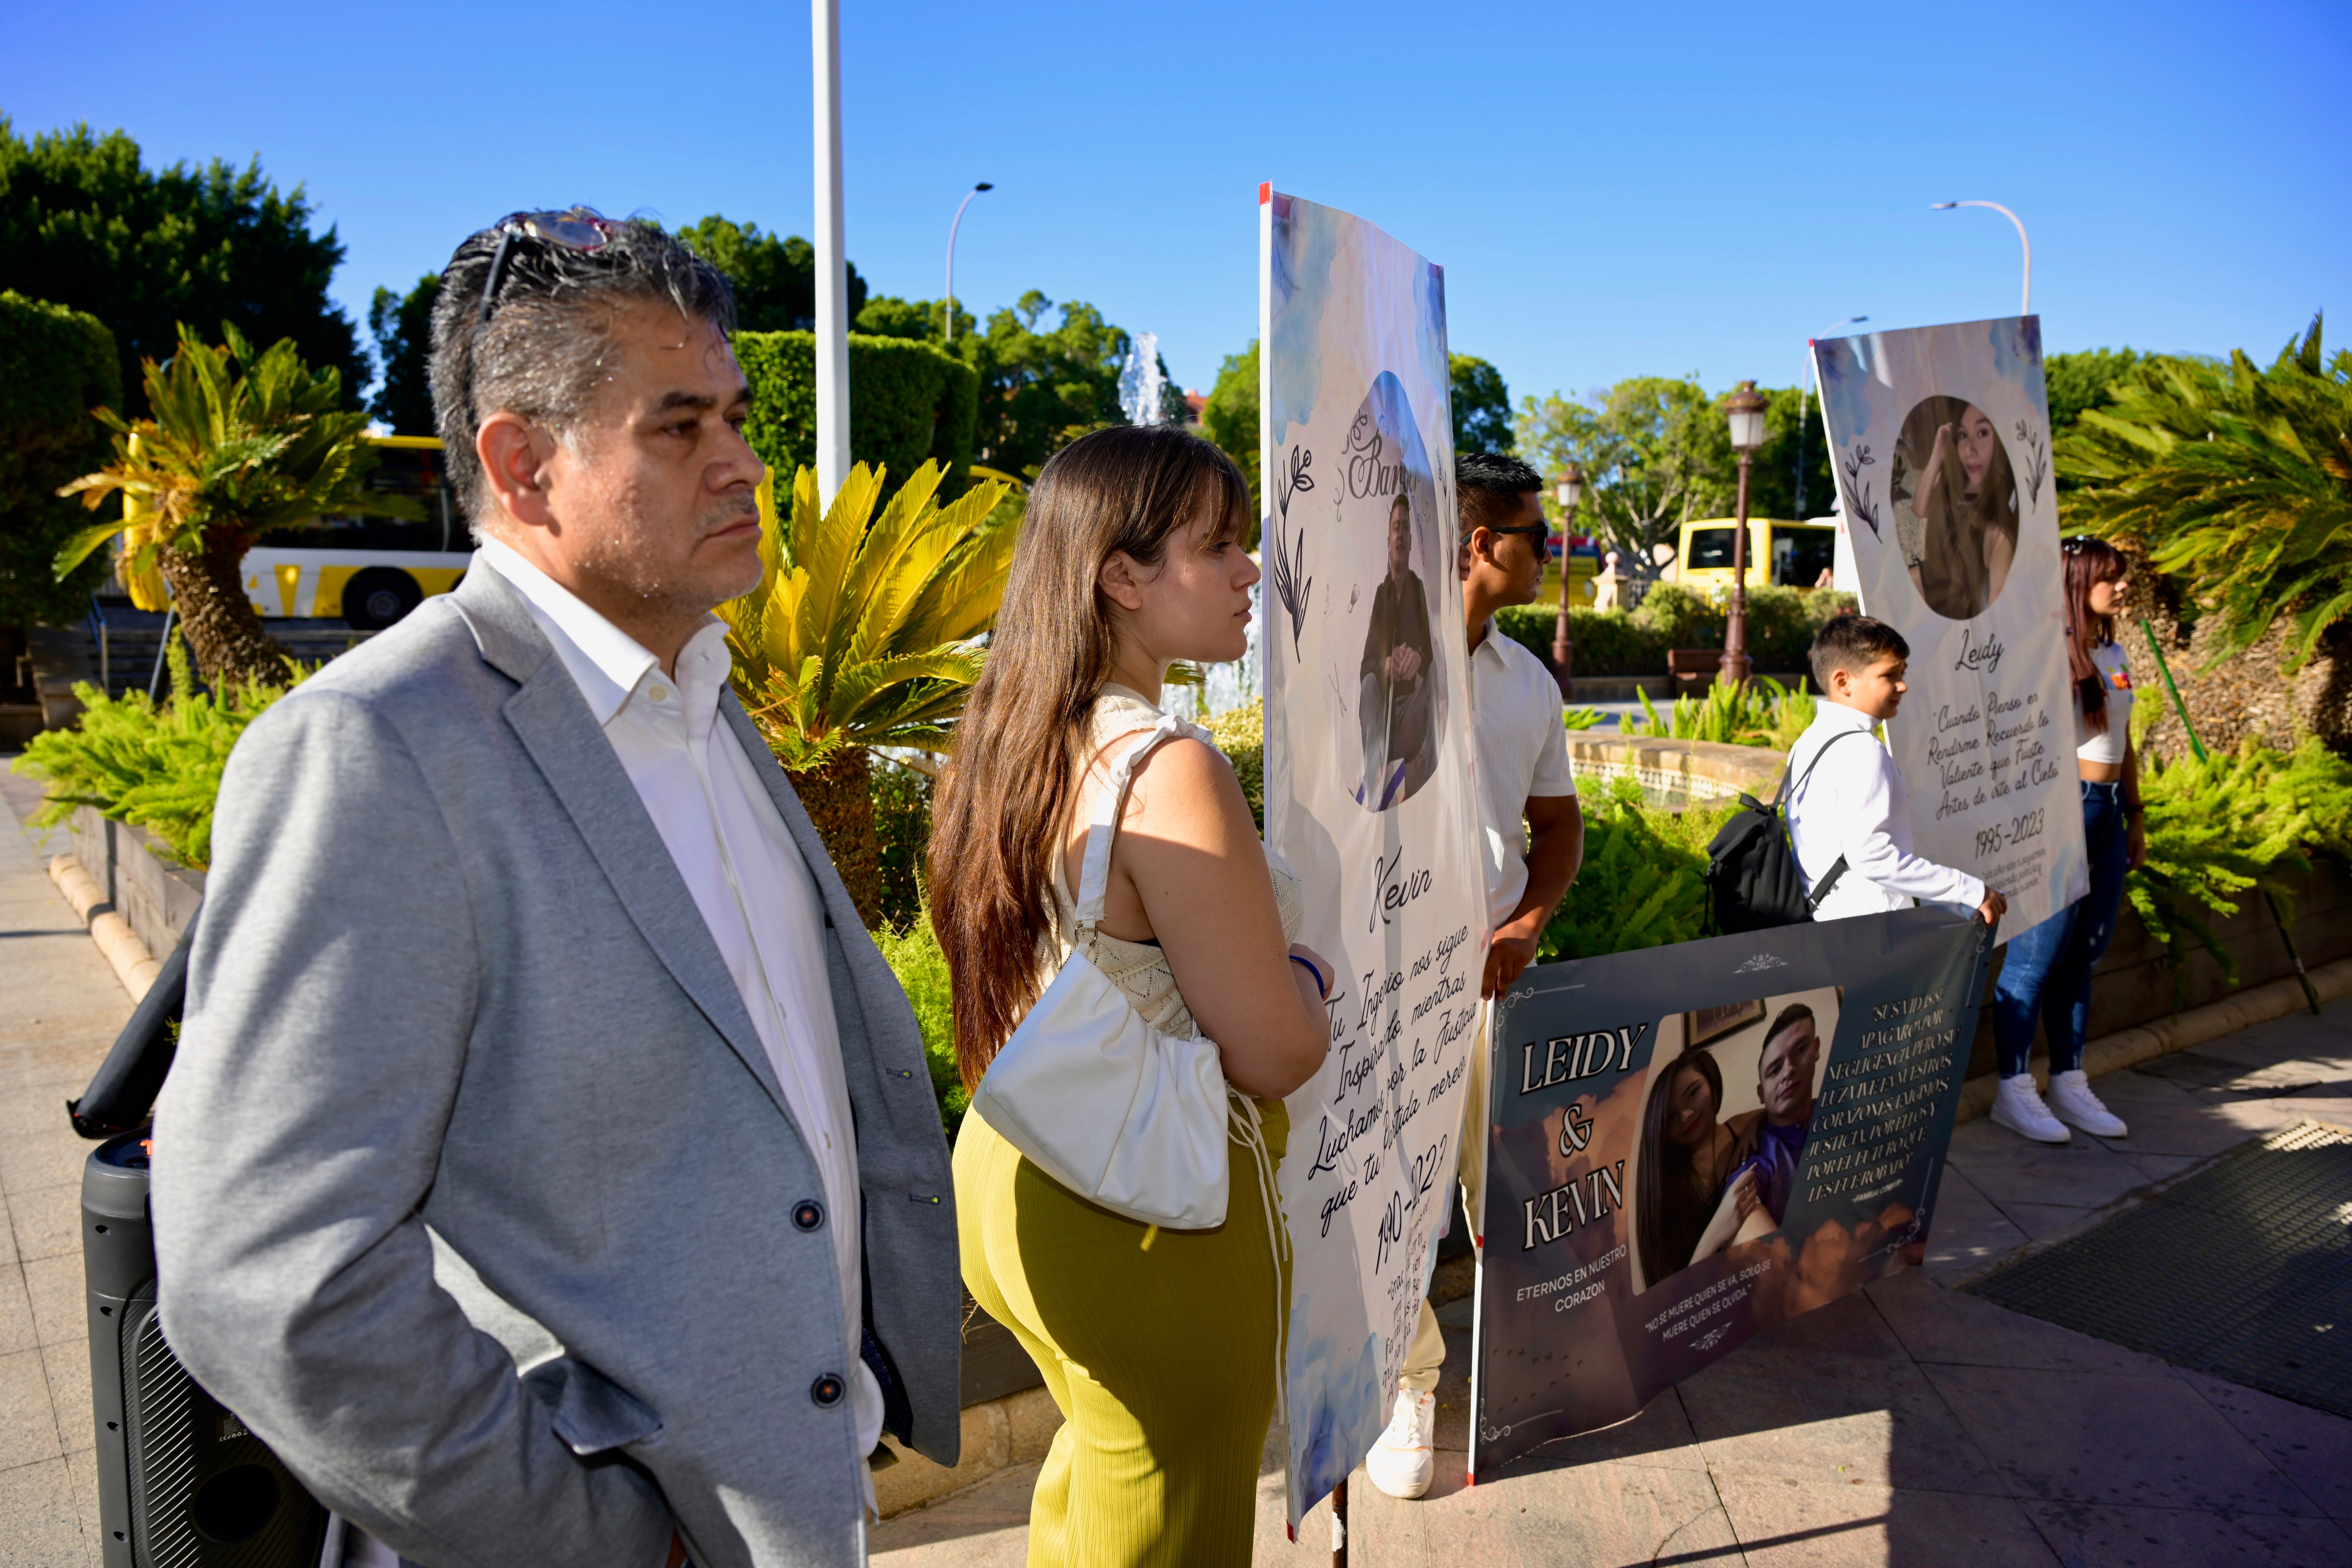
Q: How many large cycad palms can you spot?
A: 3